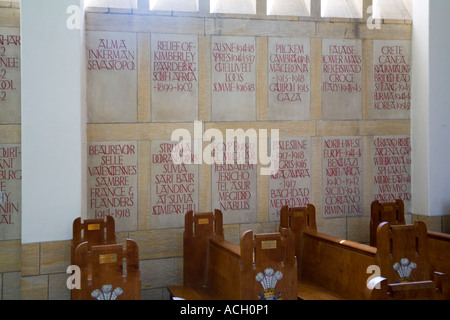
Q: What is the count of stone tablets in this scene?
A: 14